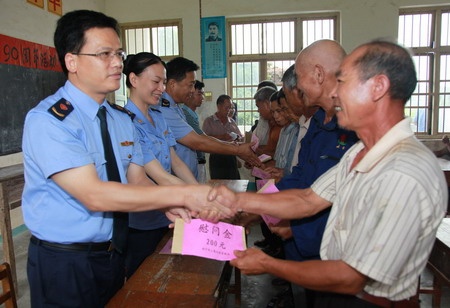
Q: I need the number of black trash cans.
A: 0